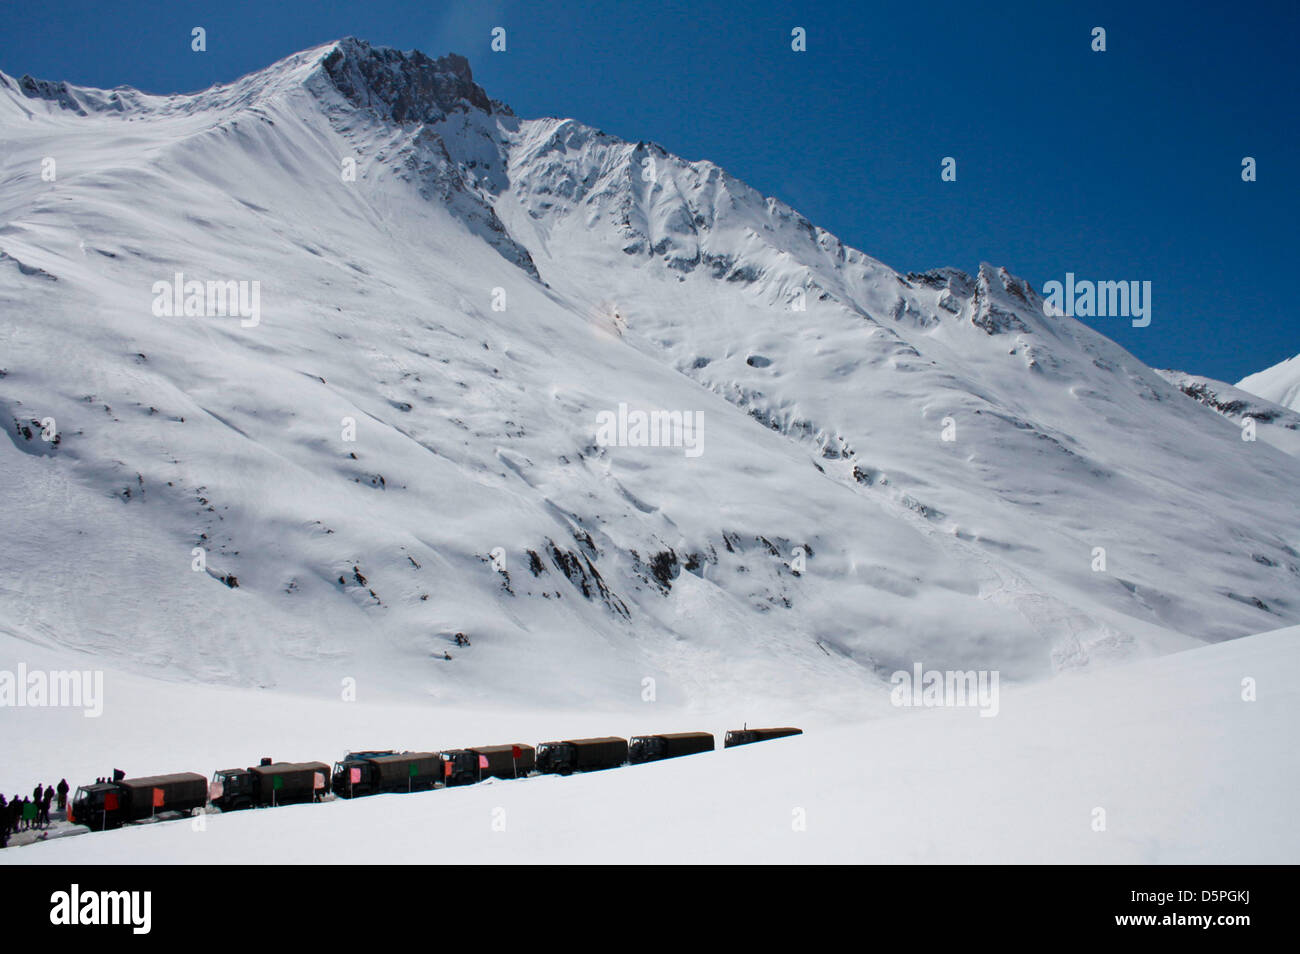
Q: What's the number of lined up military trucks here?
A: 7